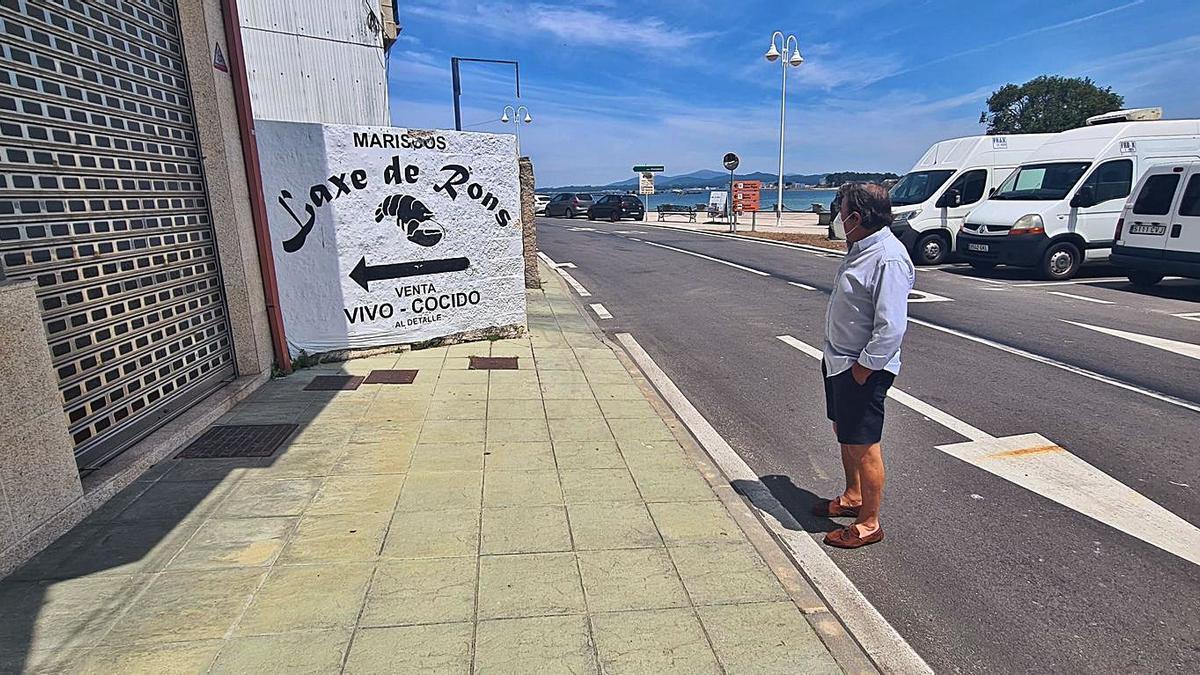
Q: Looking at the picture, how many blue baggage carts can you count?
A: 0